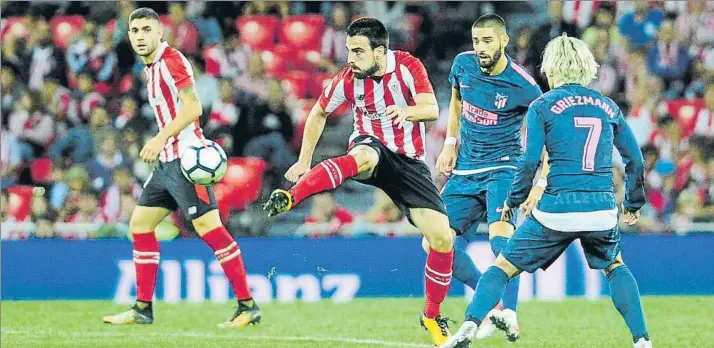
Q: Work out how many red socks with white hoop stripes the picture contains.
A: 4